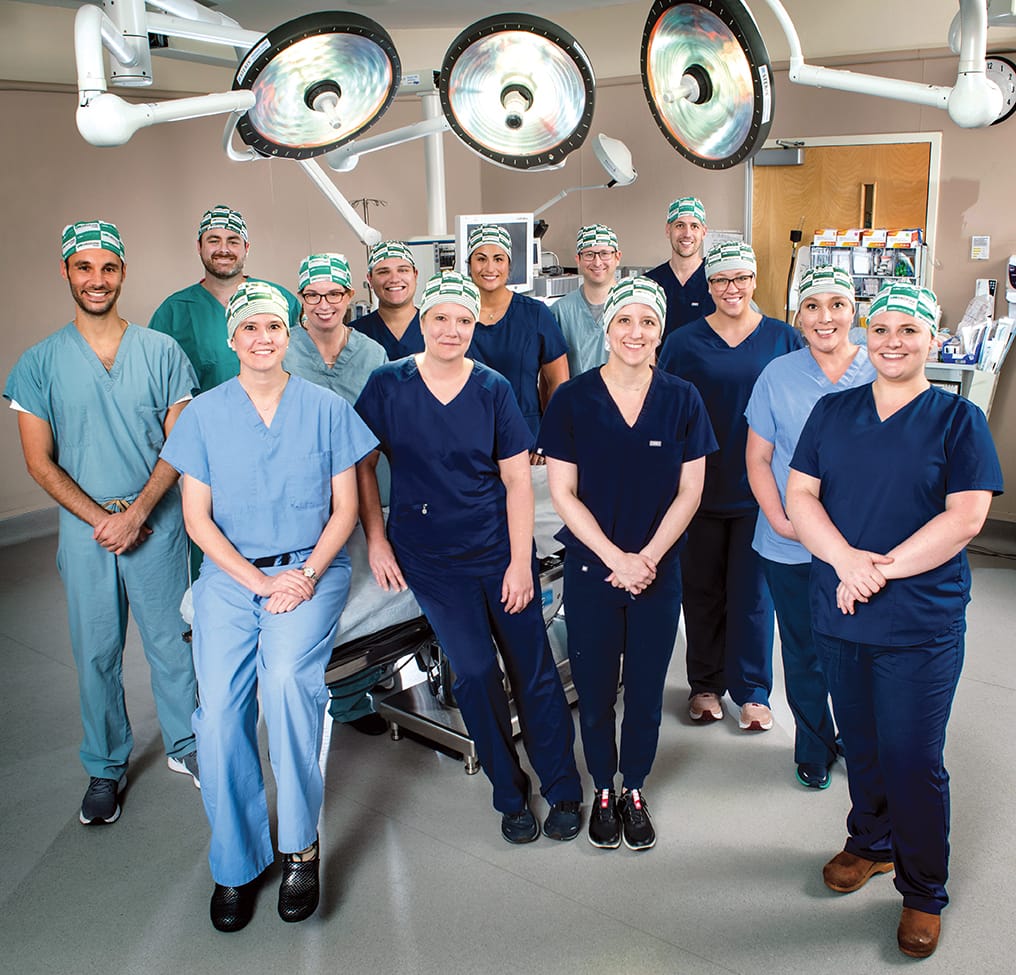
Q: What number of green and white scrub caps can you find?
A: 13